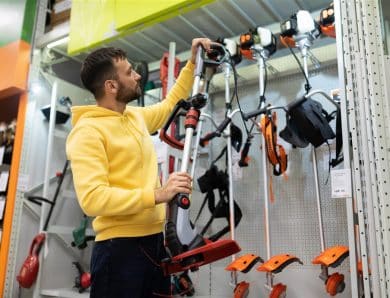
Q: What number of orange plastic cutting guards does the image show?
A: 3